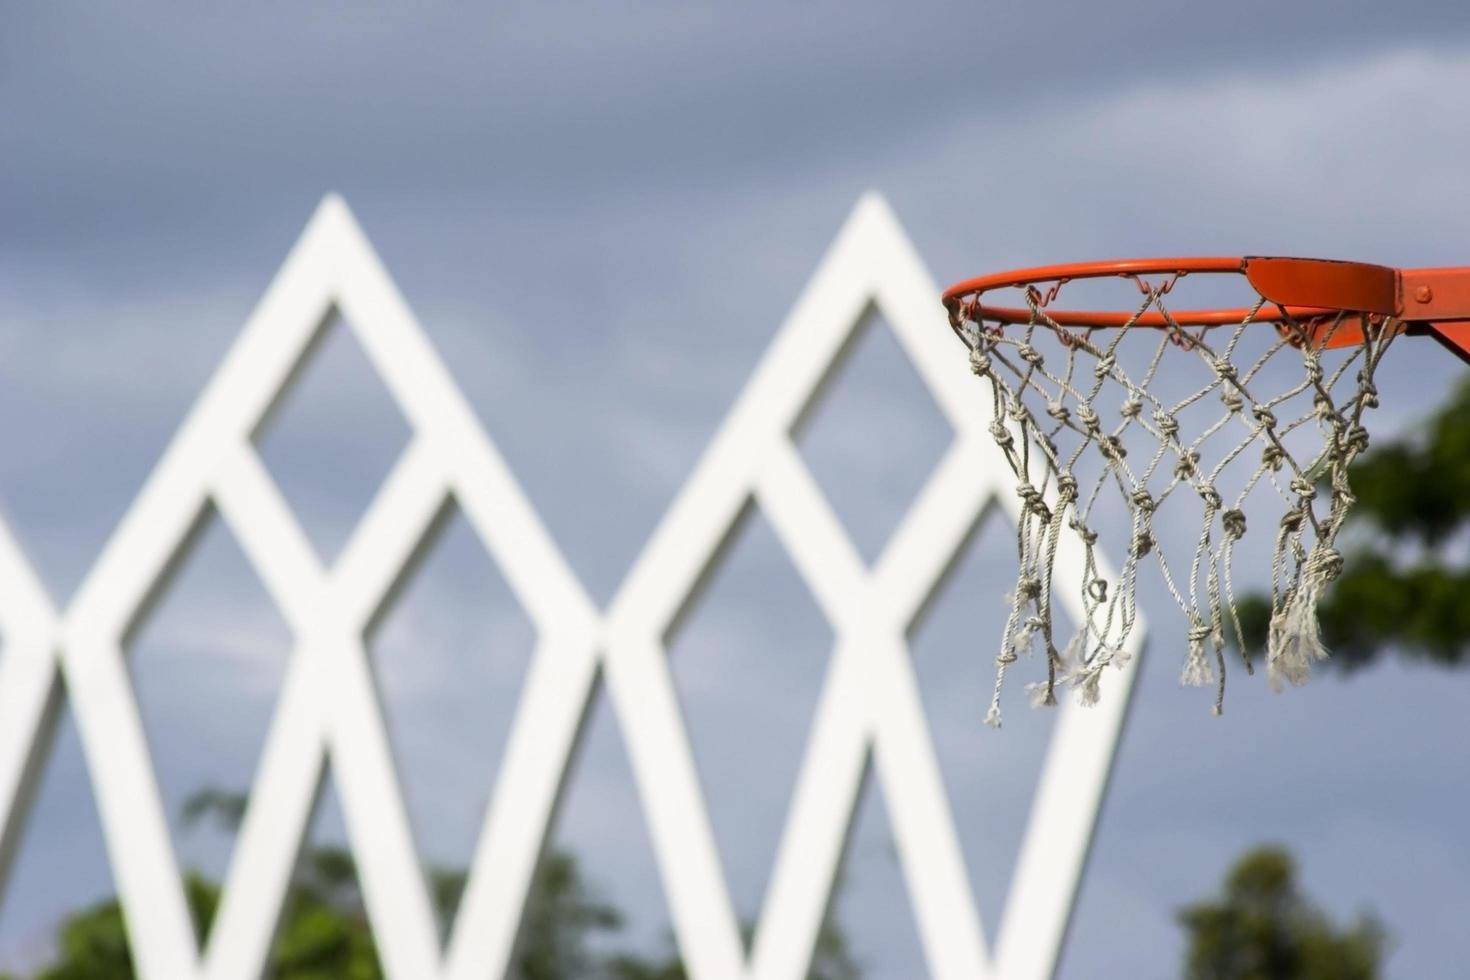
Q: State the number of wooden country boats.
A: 0